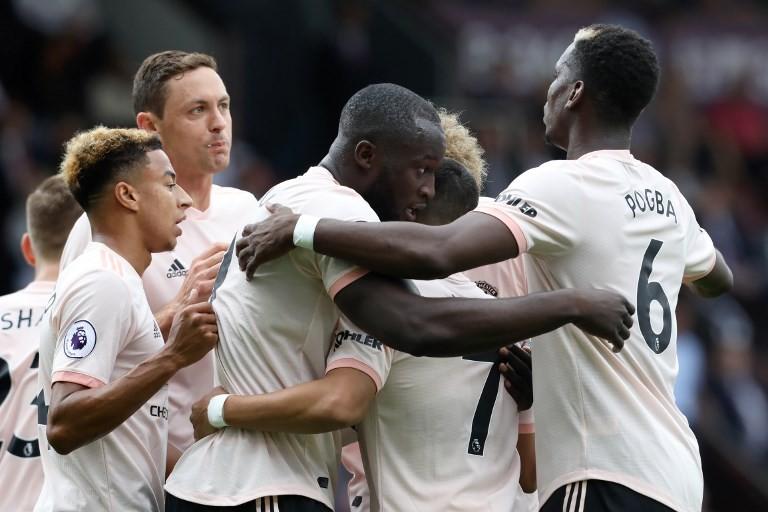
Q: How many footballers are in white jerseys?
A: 7